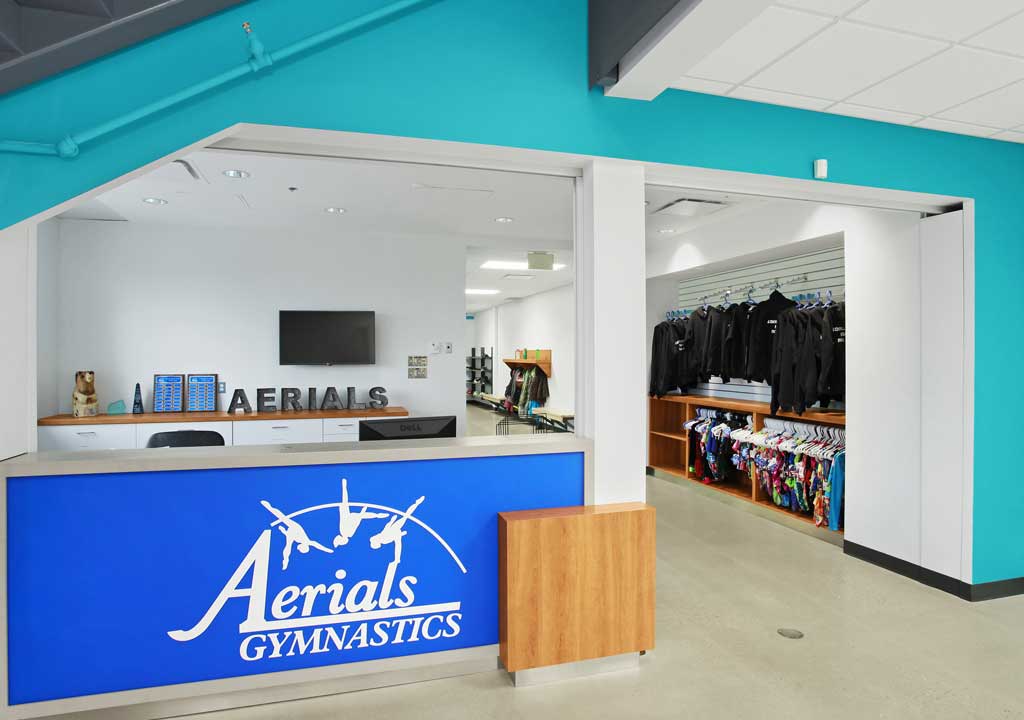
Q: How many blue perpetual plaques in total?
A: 2